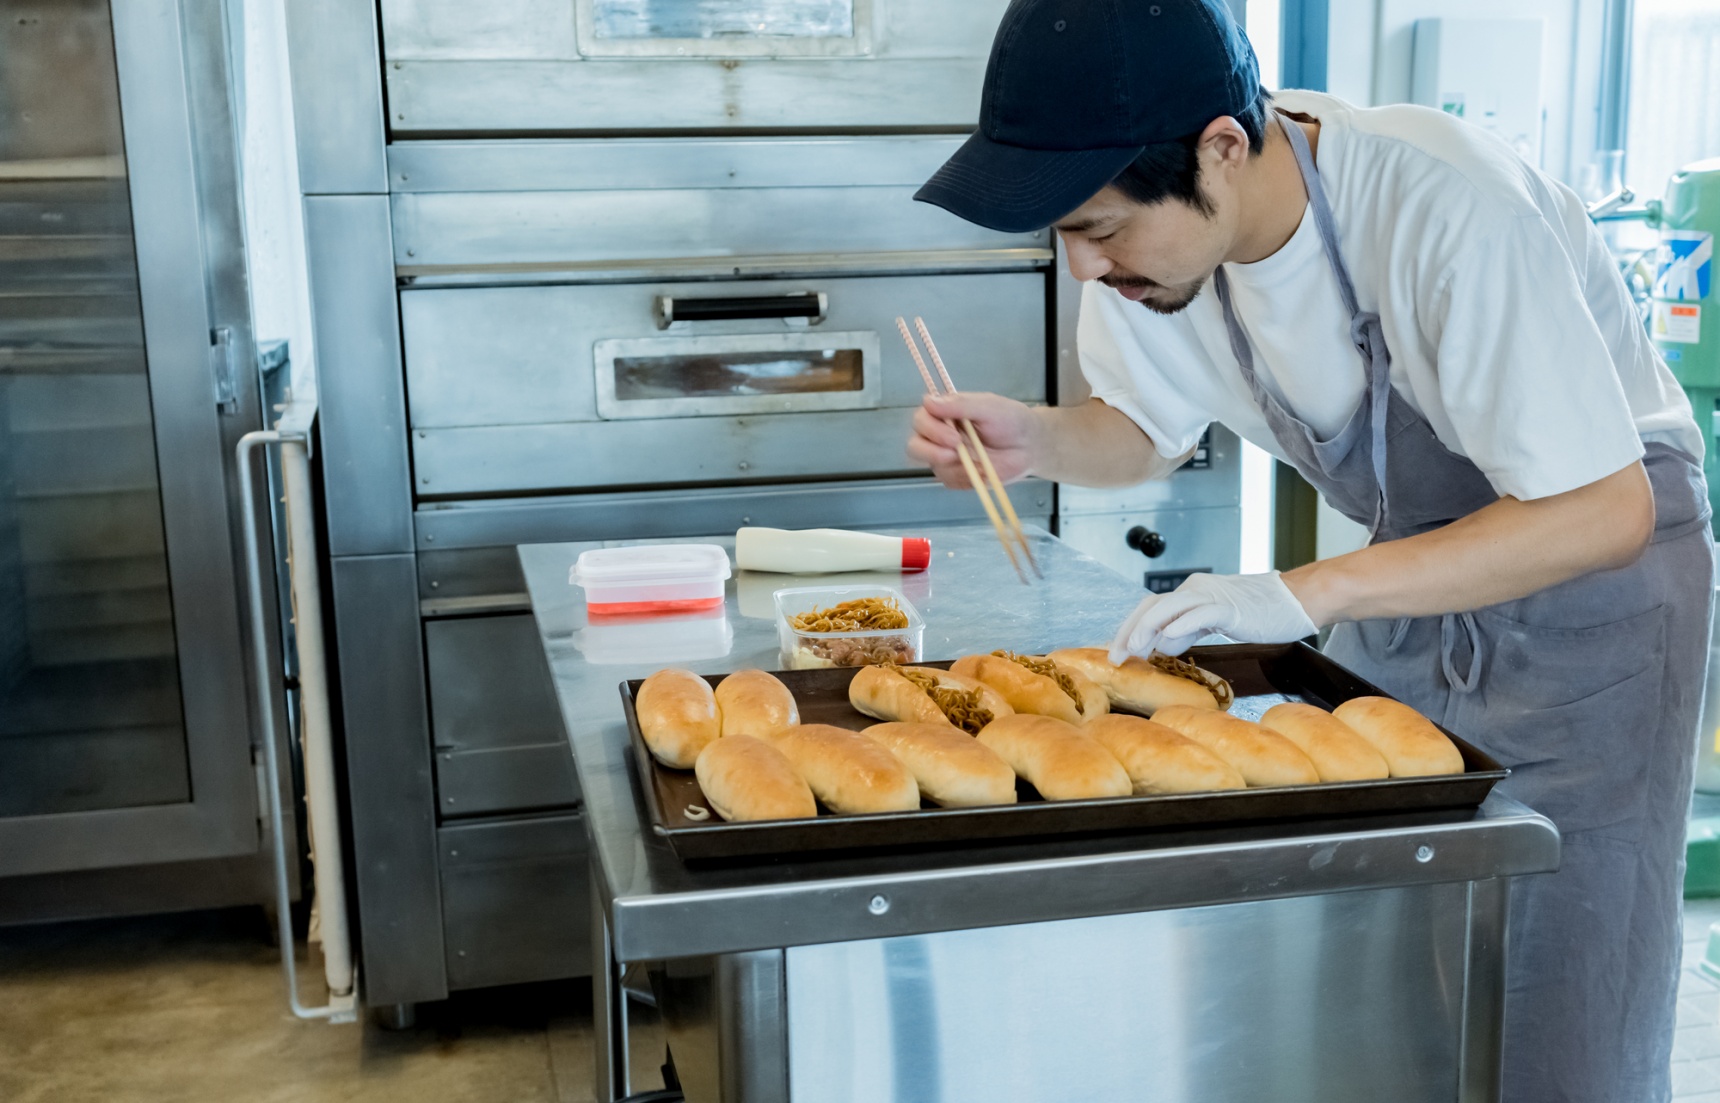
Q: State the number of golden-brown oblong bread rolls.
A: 13